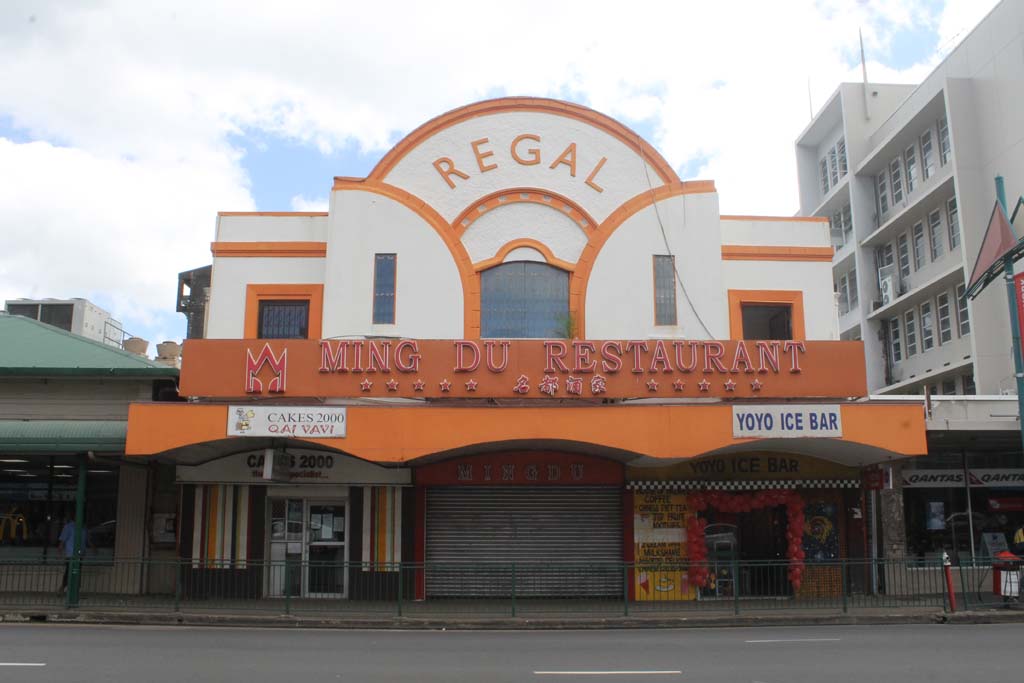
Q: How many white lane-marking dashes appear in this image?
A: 3